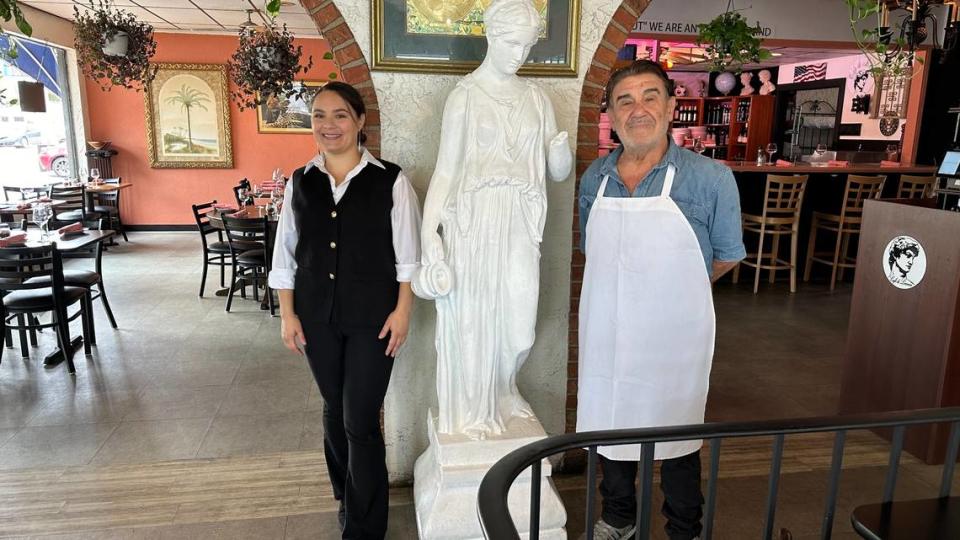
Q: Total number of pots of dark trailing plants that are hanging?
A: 2